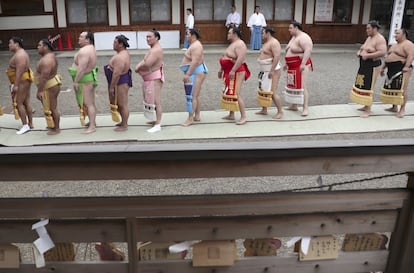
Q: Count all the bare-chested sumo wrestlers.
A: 11